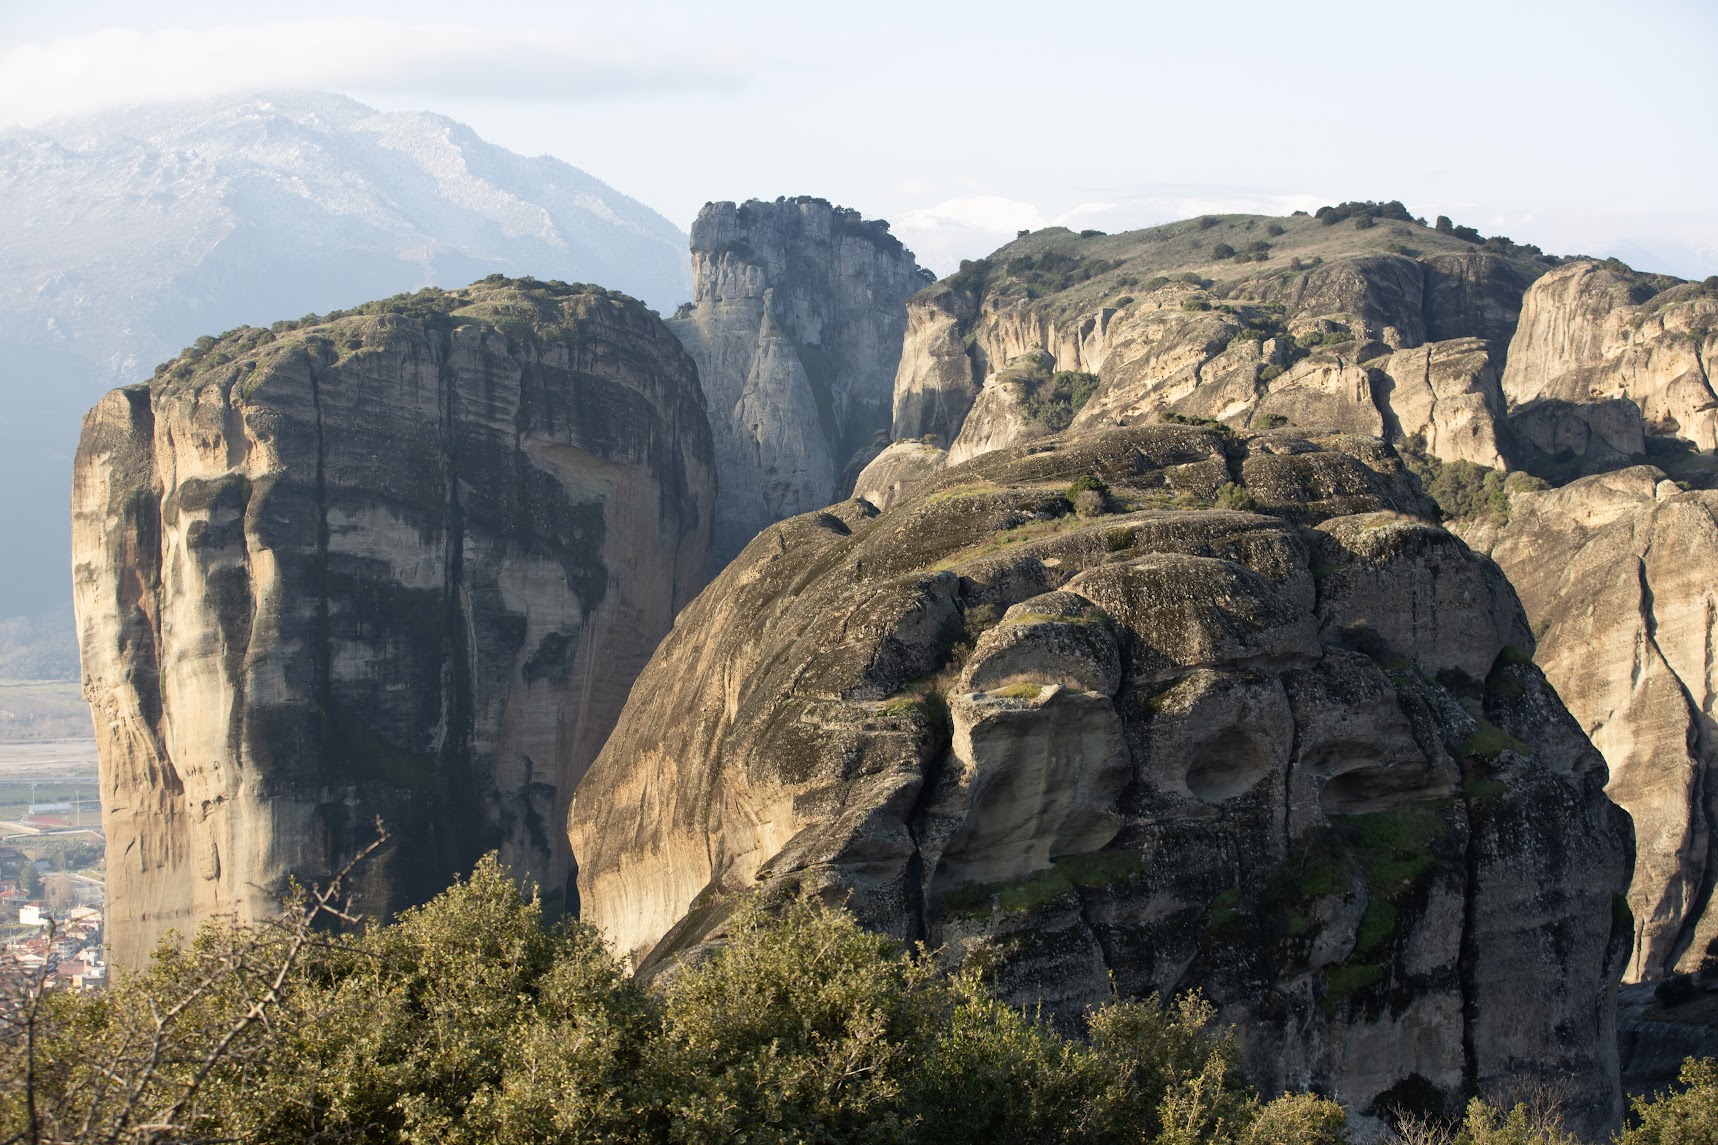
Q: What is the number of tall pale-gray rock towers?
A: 1